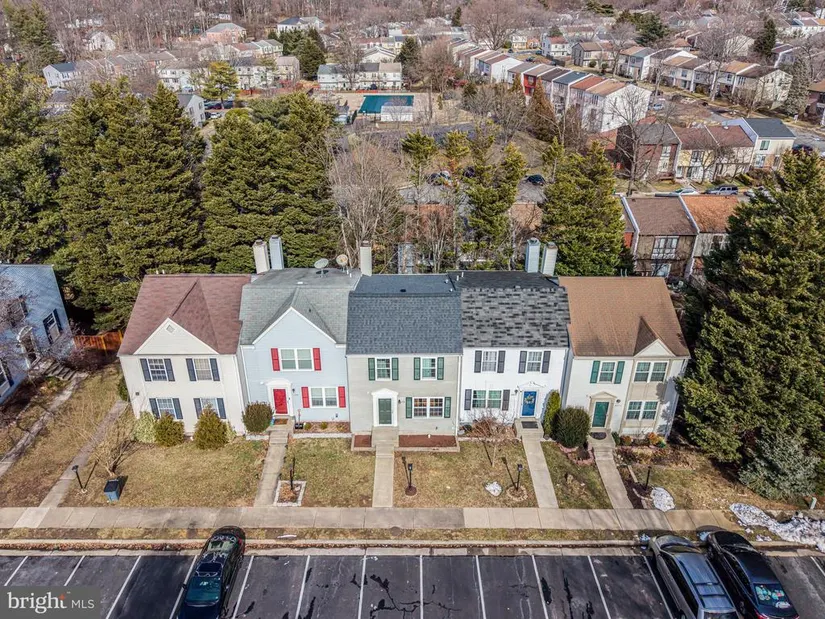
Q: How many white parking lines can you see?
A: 13